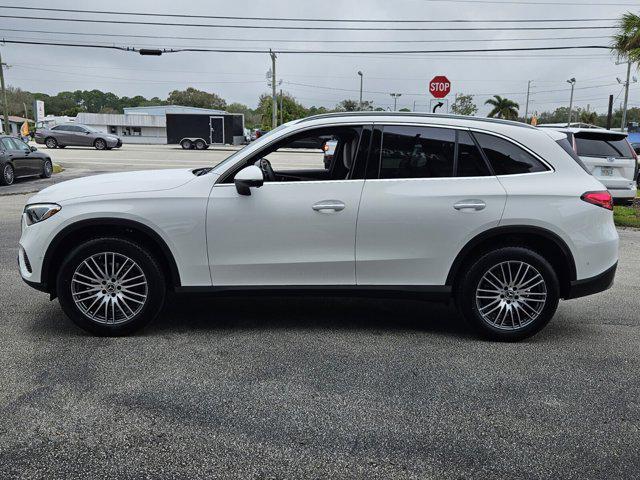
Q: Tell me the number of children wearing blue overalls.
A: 0